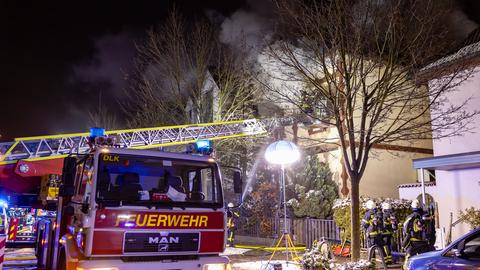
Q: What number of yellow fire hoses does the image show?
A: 1